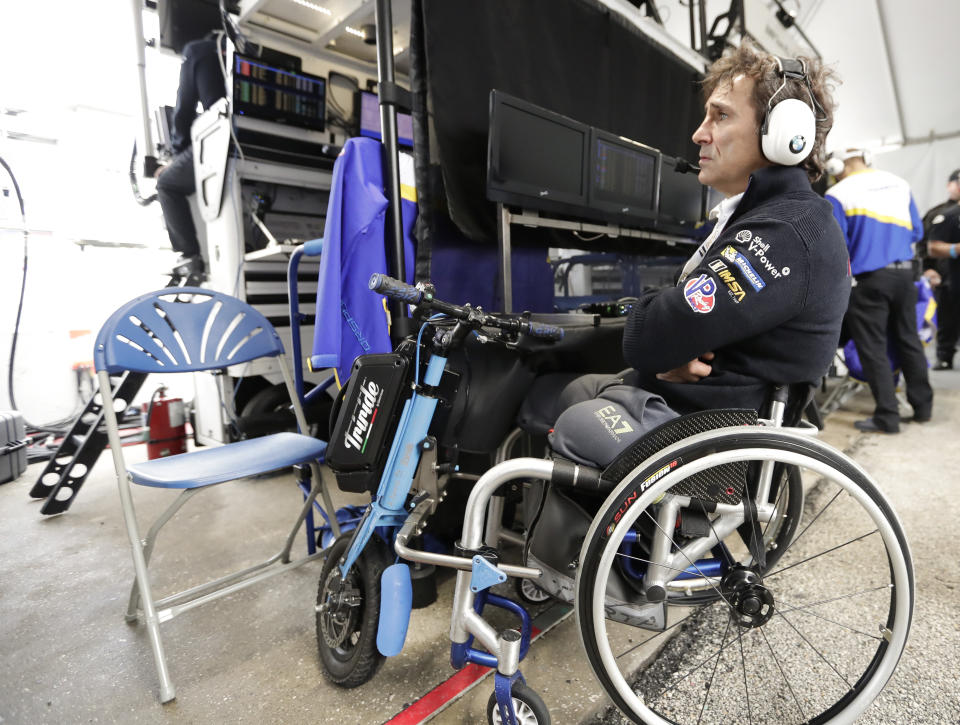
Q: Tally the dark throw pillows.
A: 0